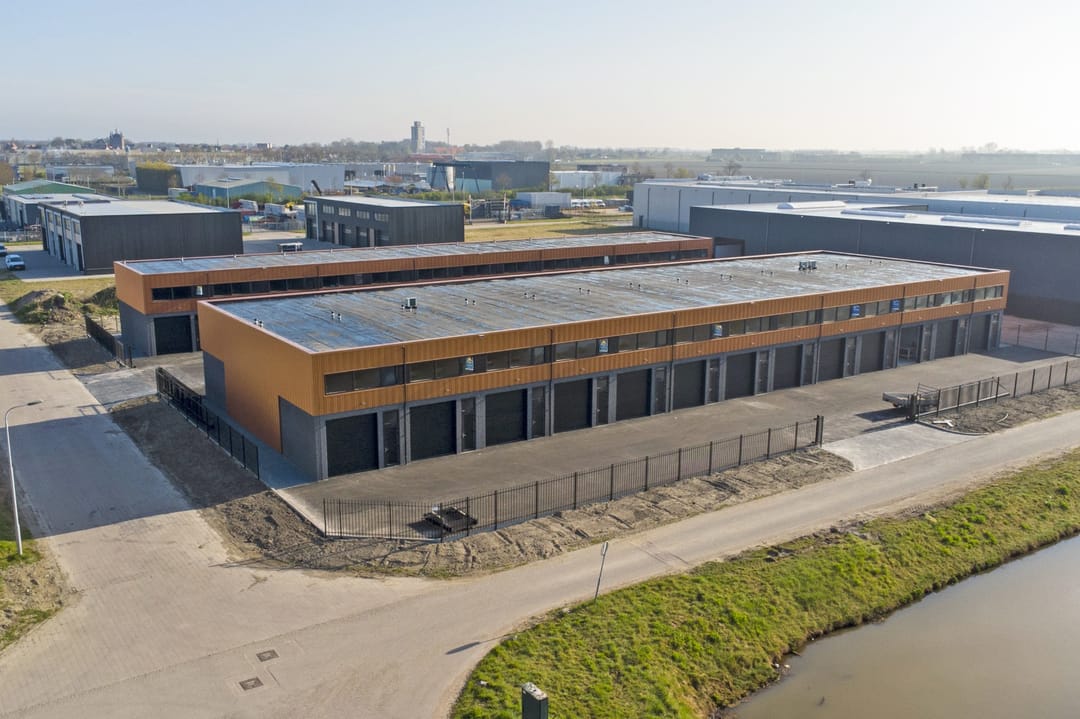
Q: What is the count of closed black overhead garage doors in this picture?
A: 13